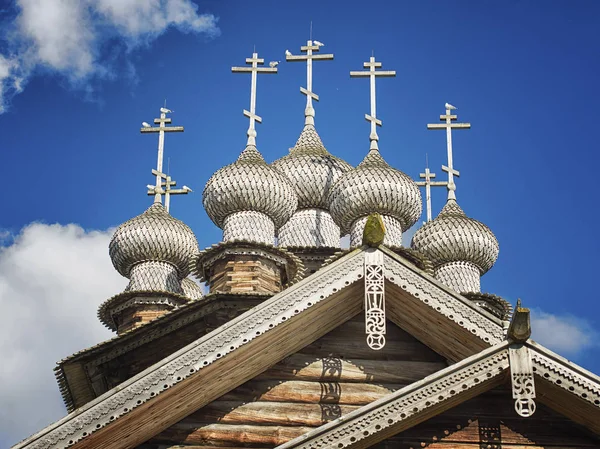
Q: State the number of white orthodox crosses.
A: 7